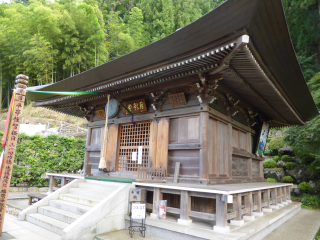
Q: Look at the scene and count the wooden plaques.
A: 3